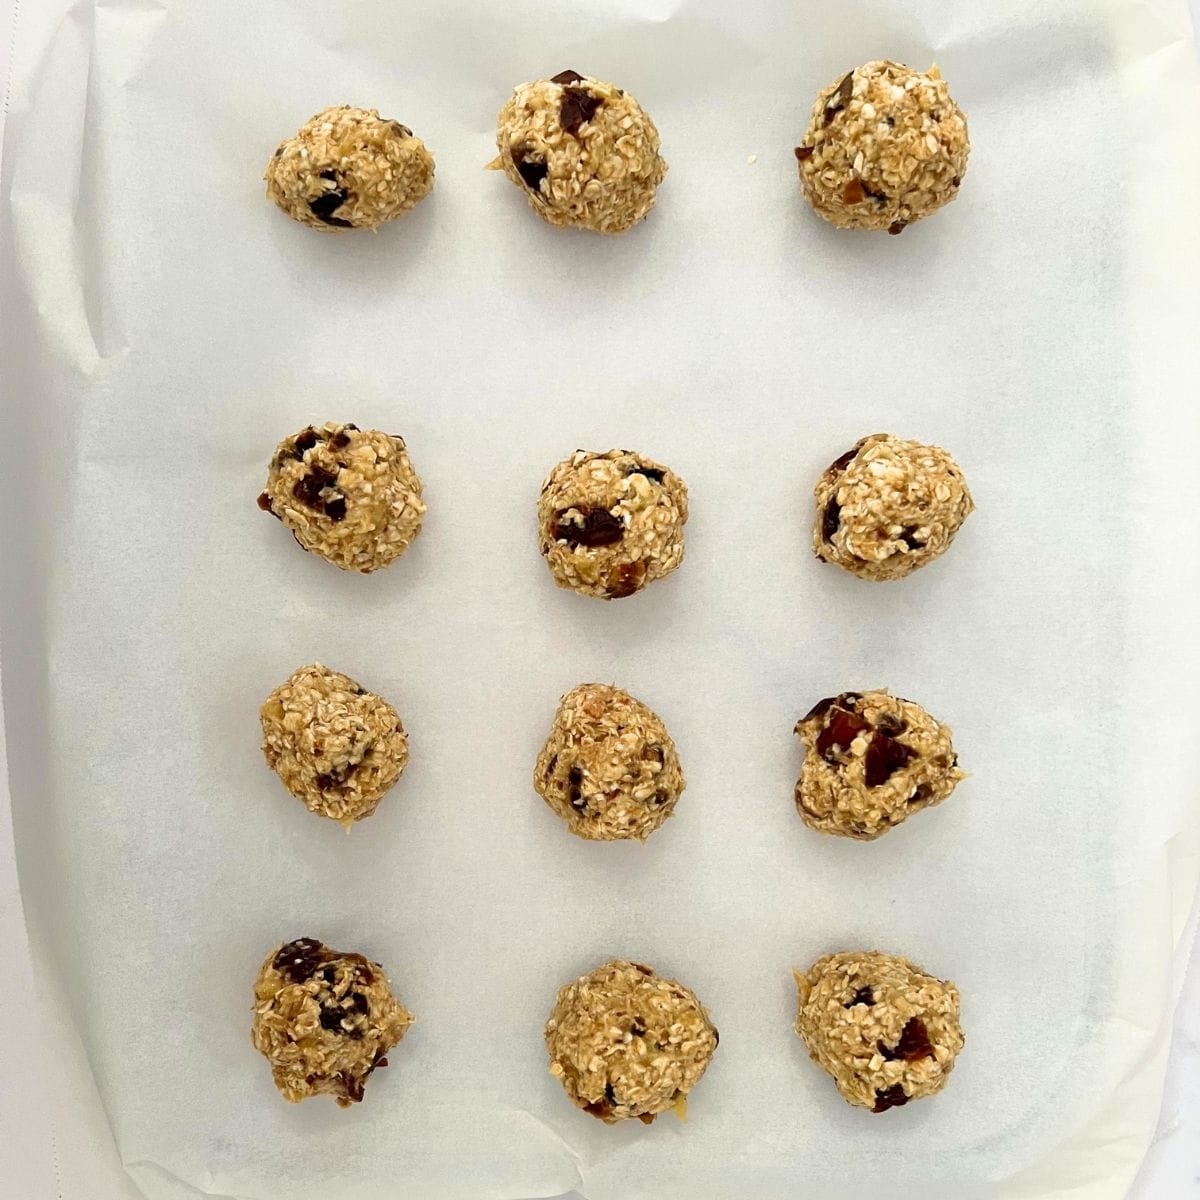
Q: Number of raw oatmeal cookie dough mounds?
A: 12